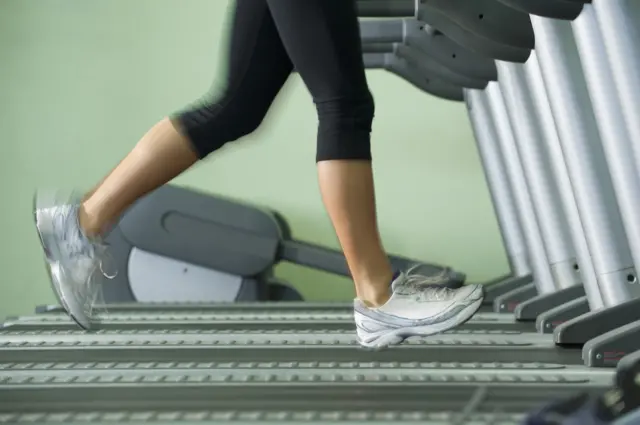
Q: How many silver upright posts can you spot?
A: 7